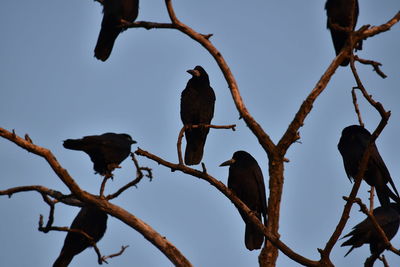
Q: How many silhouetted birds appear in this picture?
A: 8